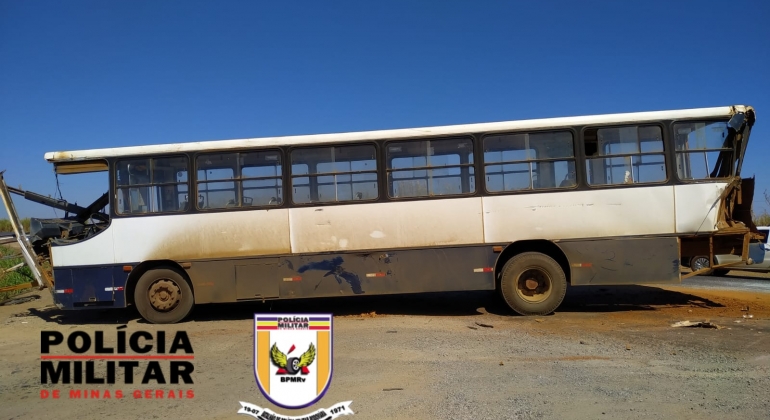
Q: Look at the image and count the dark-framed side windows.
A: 7